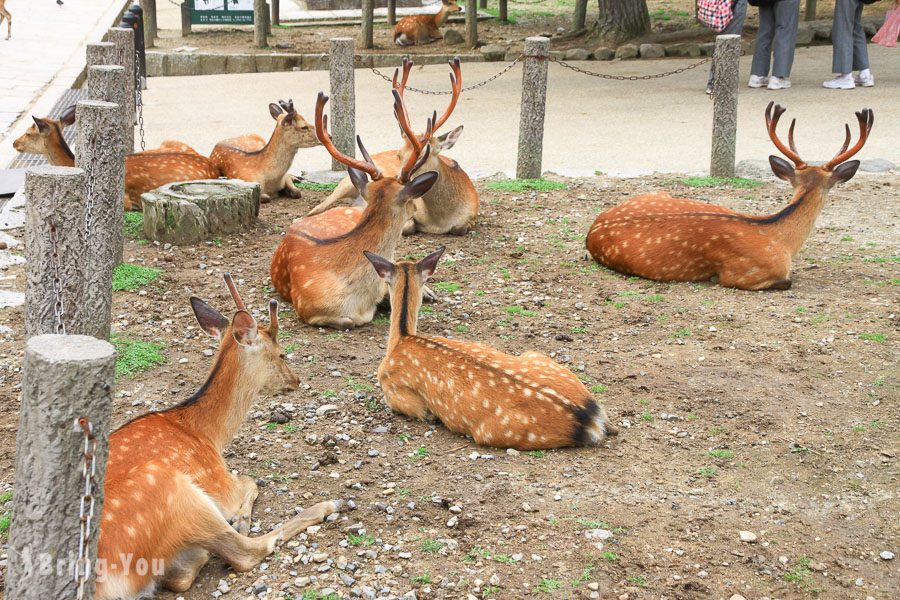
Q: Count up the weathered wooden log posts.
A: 9